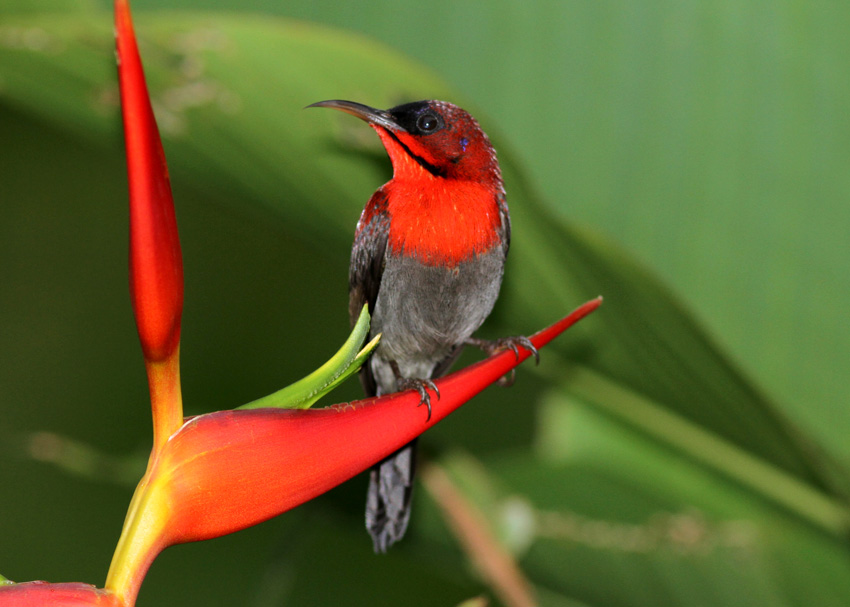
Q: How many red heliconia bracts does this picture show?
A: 3